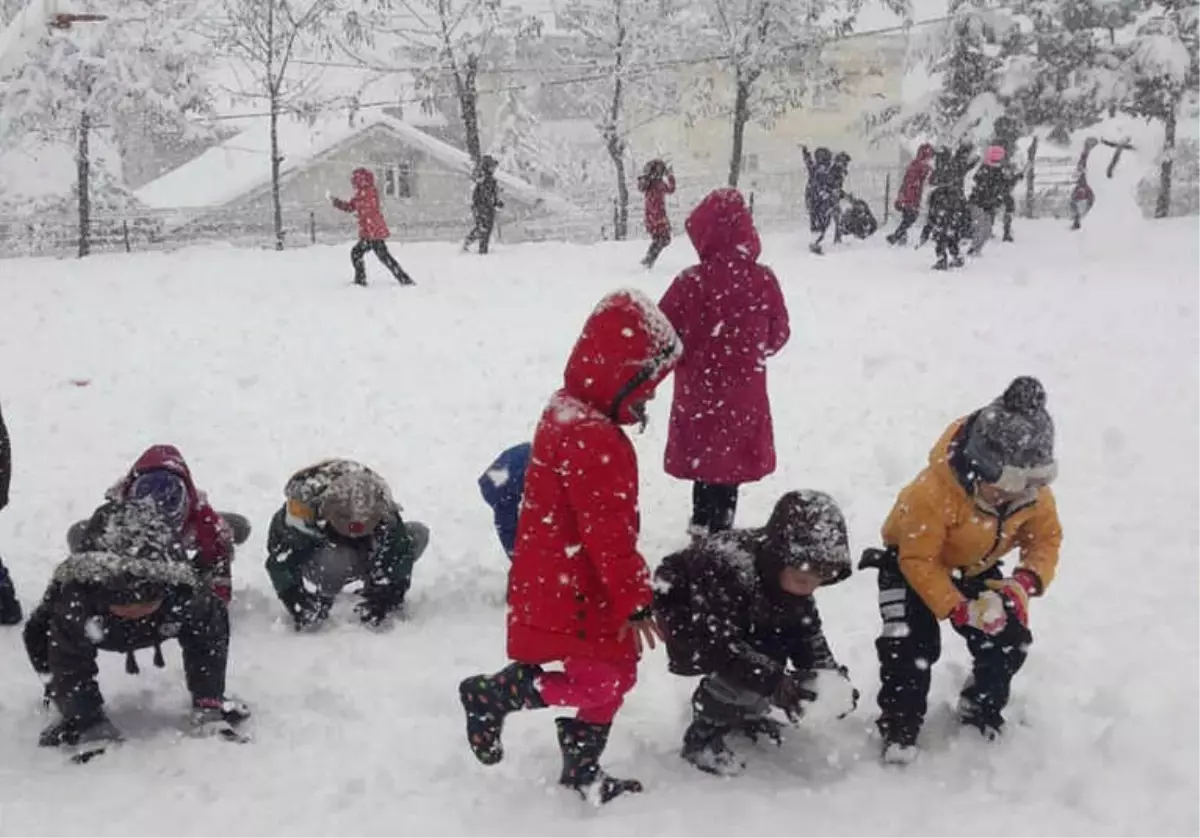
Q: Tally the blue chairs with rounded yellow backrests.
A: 0